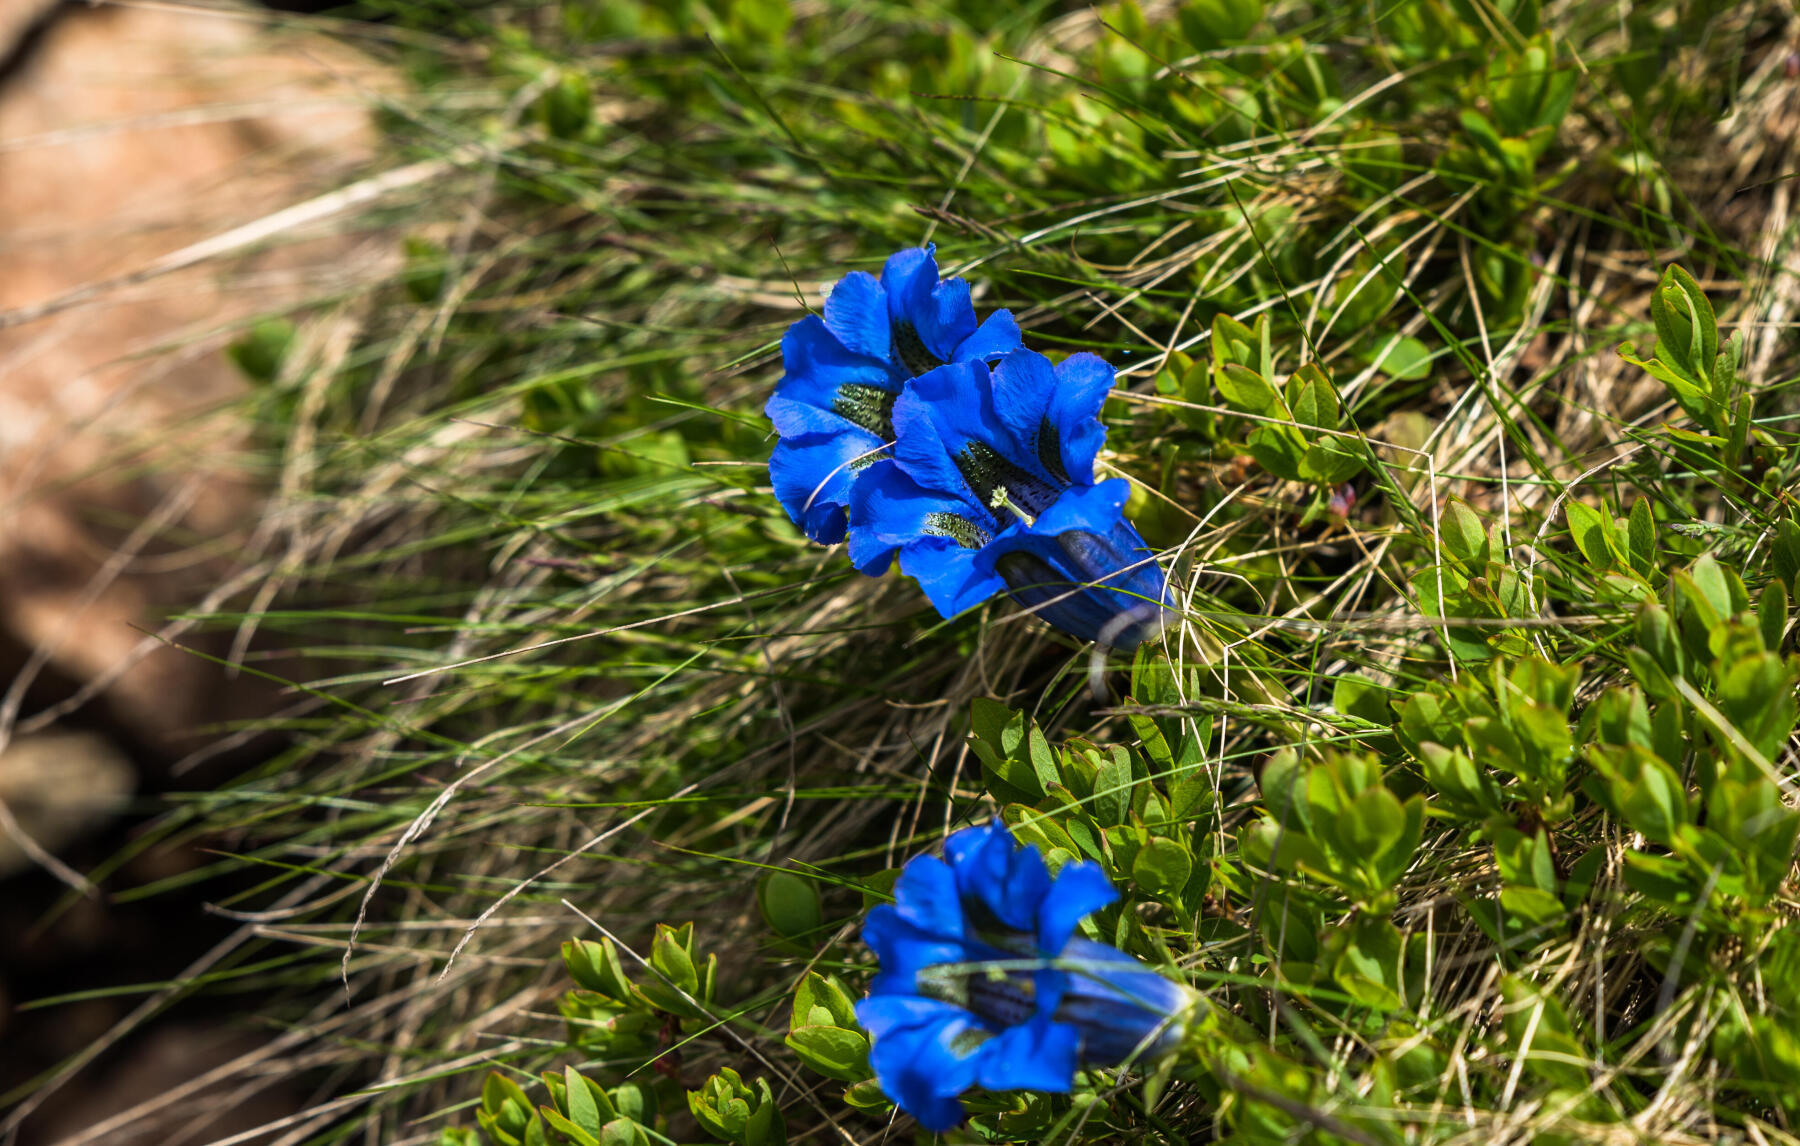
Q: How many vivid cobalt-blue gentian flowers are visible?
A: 3